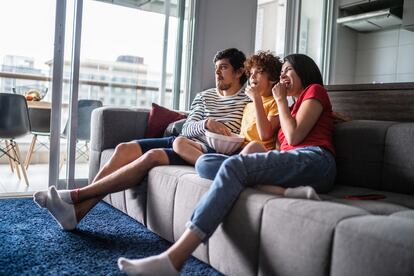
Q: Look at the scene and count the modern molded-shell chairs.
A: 3